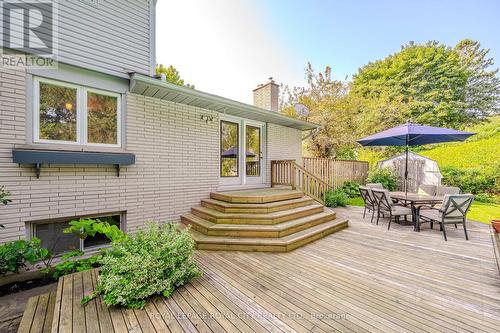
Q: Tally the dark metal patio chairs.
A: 6